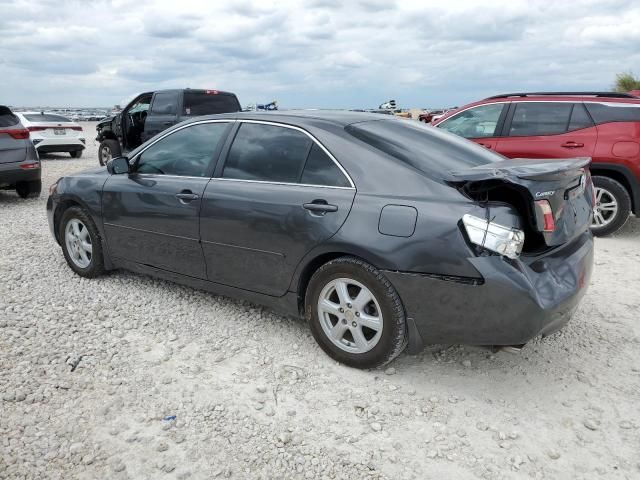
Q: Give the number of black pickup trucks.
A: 1